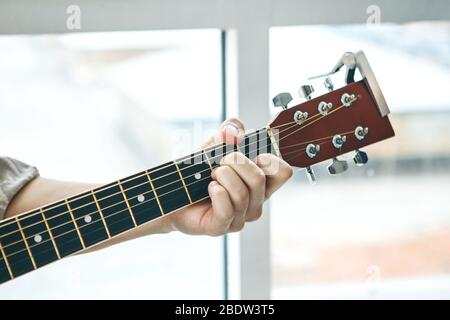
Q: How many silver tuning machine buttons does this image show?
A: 6